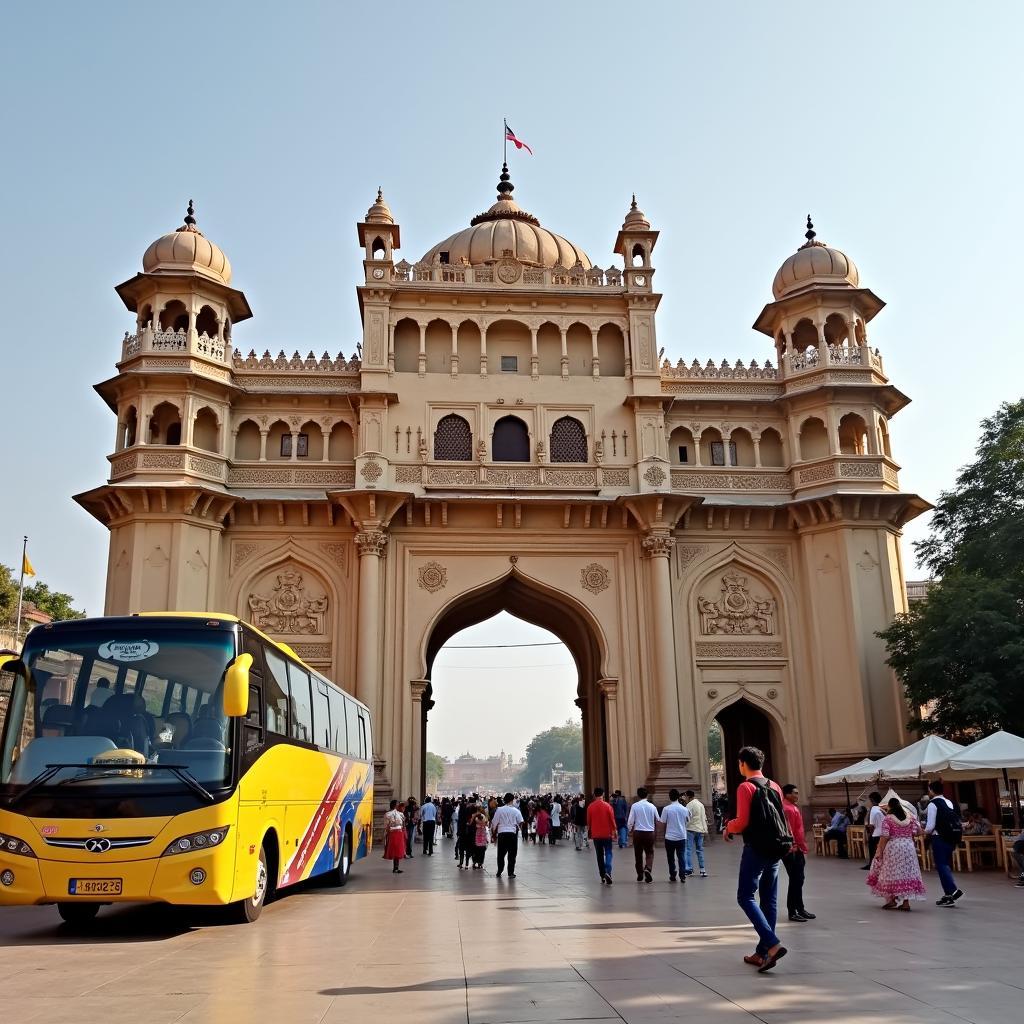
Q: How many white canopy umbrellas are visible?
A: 3